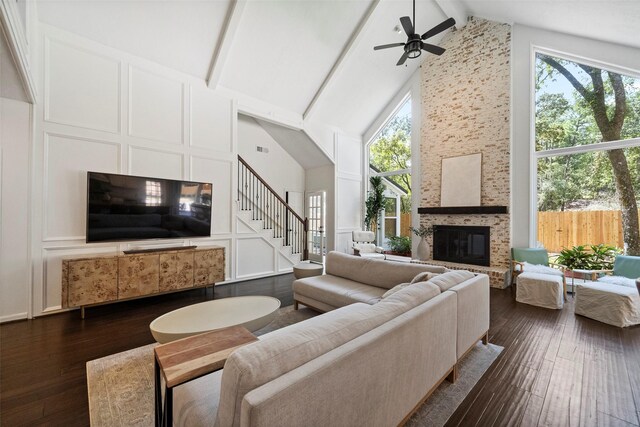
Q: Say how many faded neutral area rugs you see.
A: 1